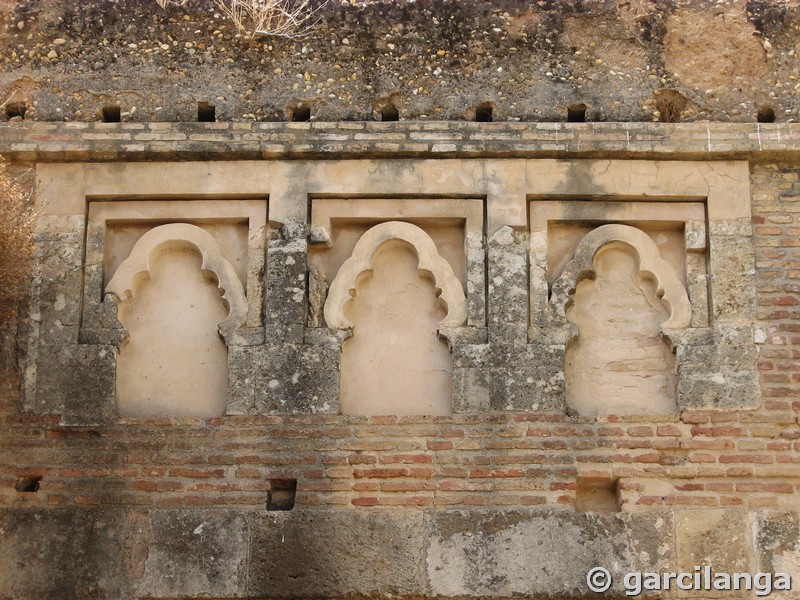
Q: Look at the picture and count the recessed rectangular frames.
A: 3